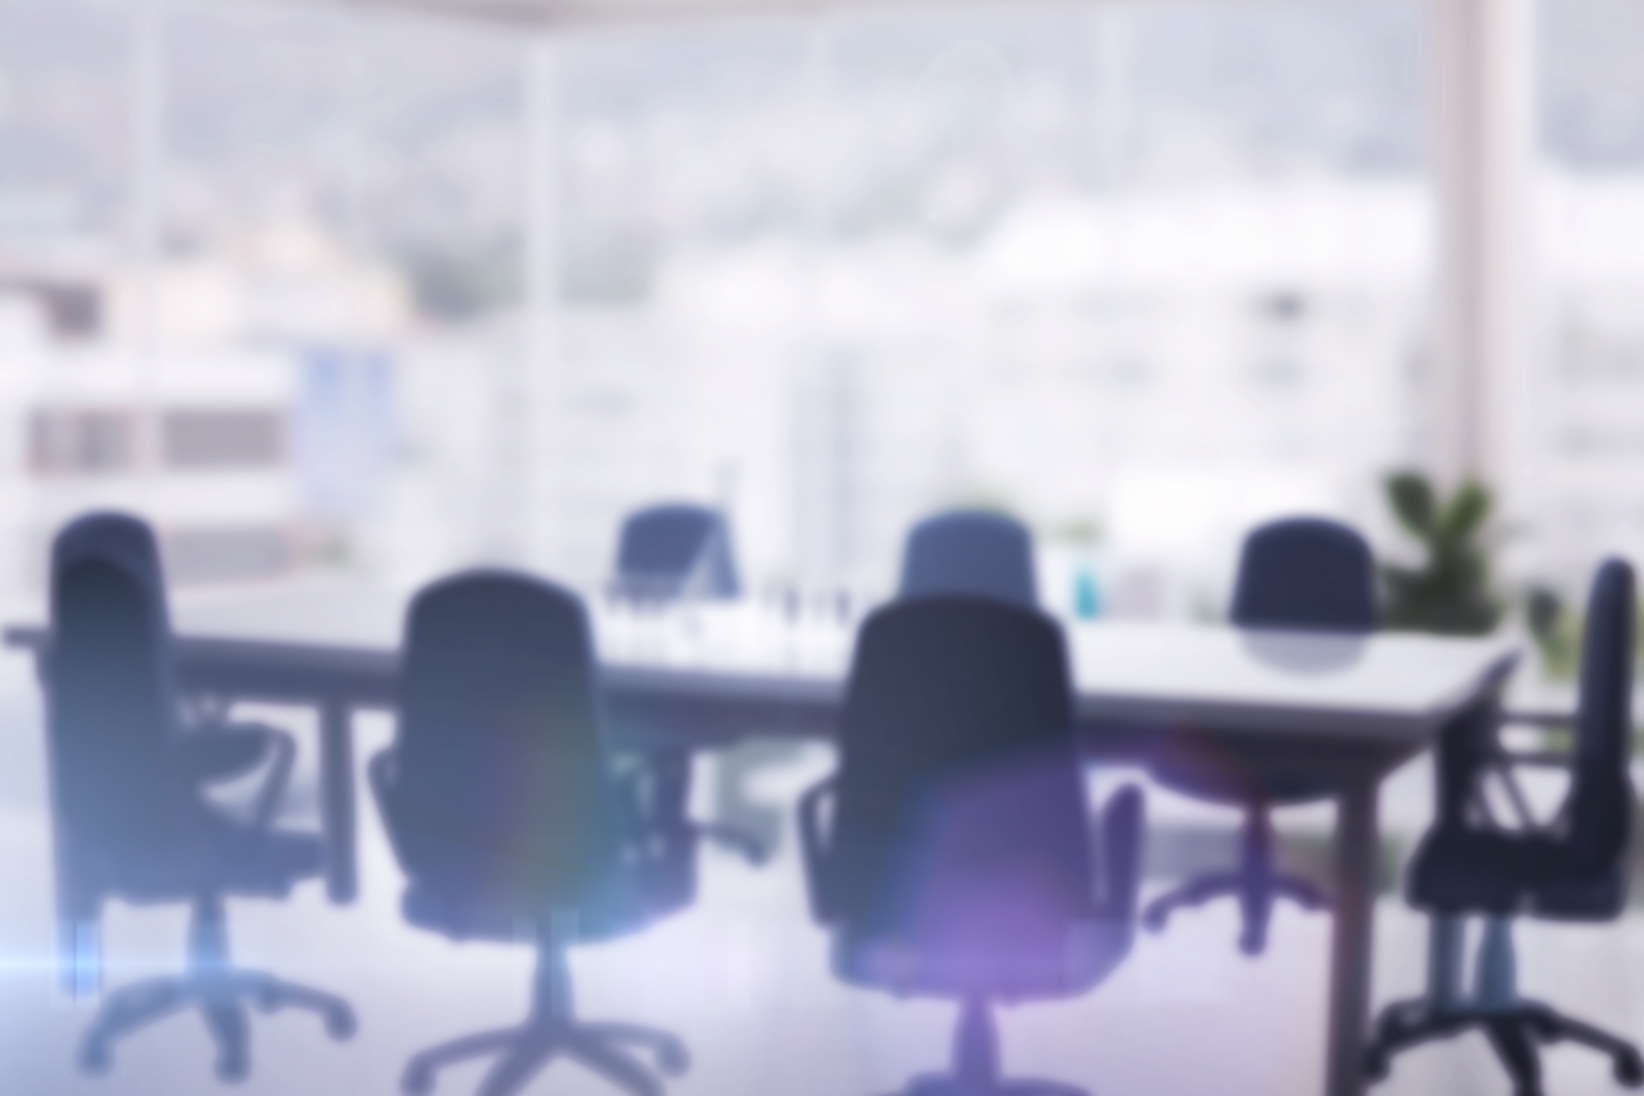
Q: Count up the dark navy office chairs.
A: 7